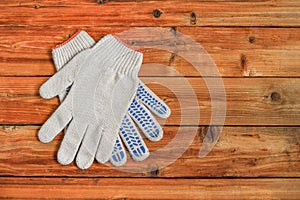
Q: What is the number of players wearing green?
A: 0